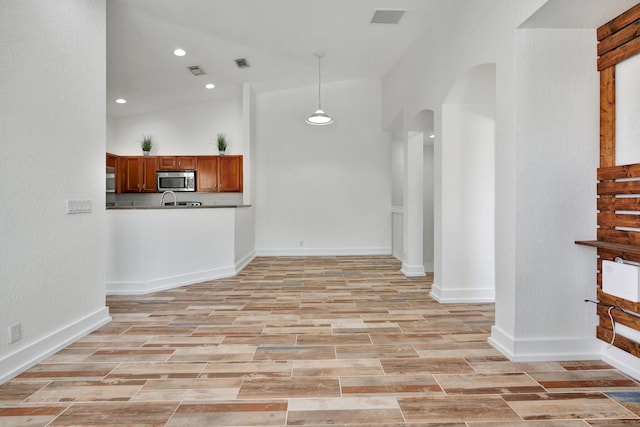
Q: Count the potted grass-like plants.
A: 2